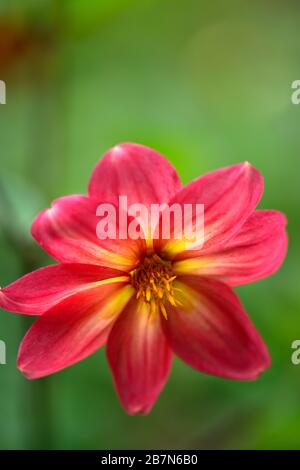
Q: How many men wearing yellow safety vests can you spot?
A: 0